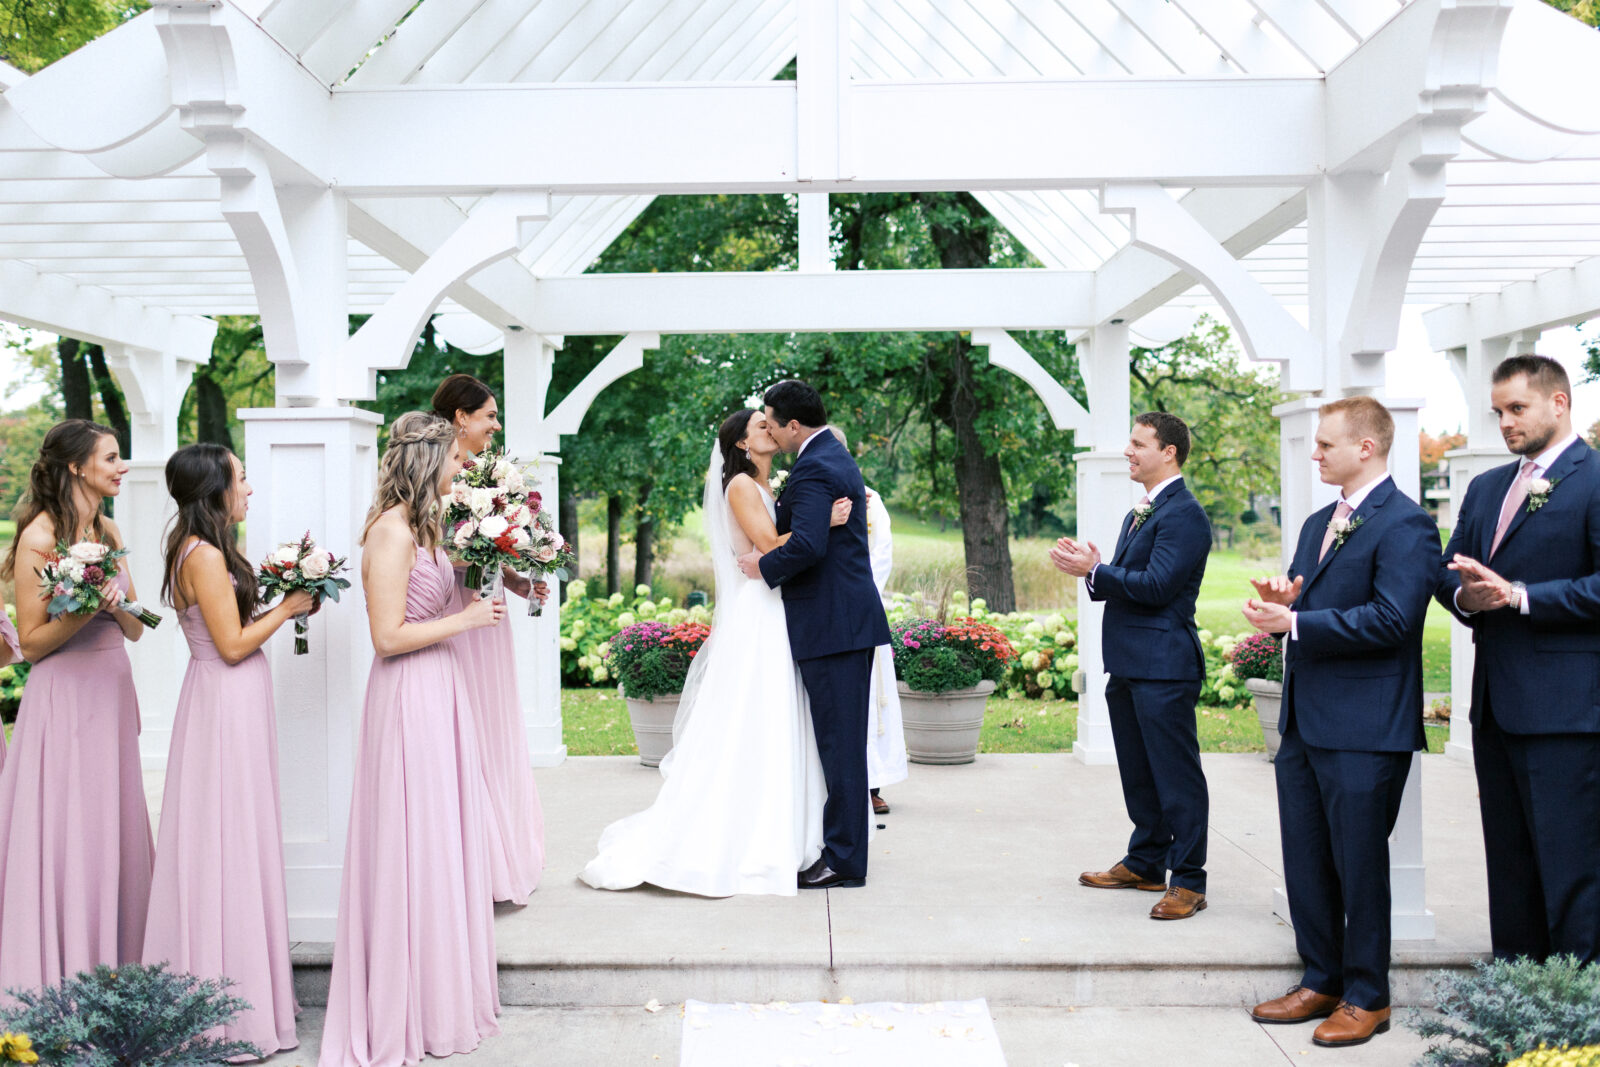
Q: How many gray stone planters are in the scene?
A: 3